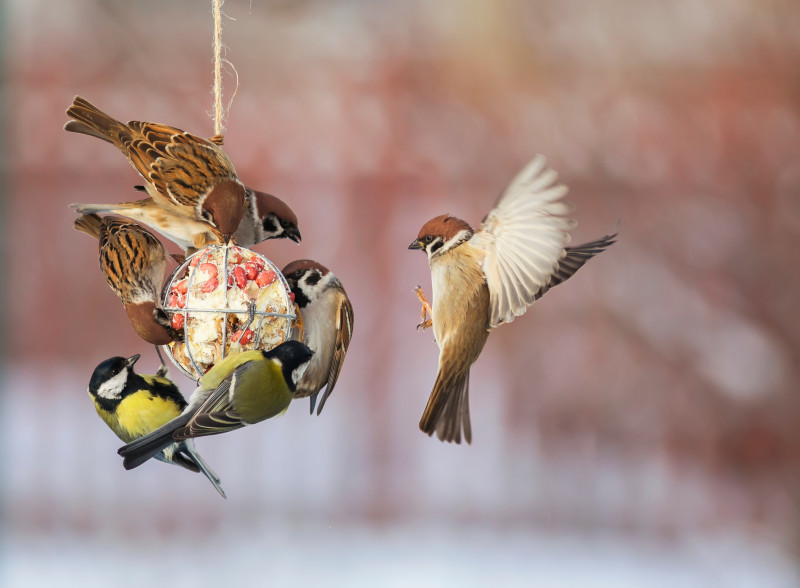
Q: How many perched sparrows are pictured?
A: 4